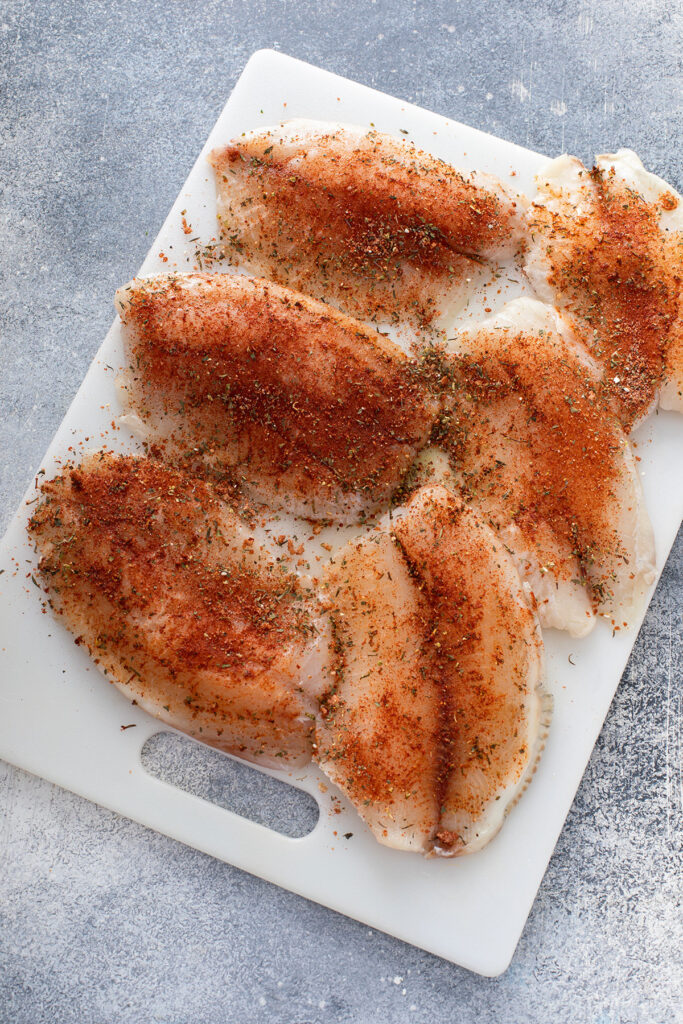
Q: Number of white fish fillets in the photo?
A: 6